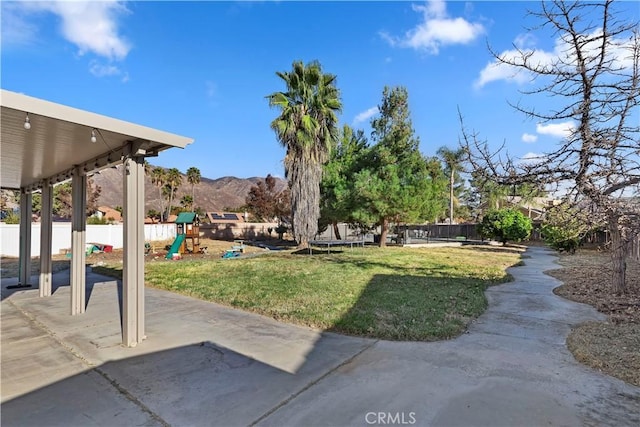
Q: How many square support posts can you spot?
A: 4